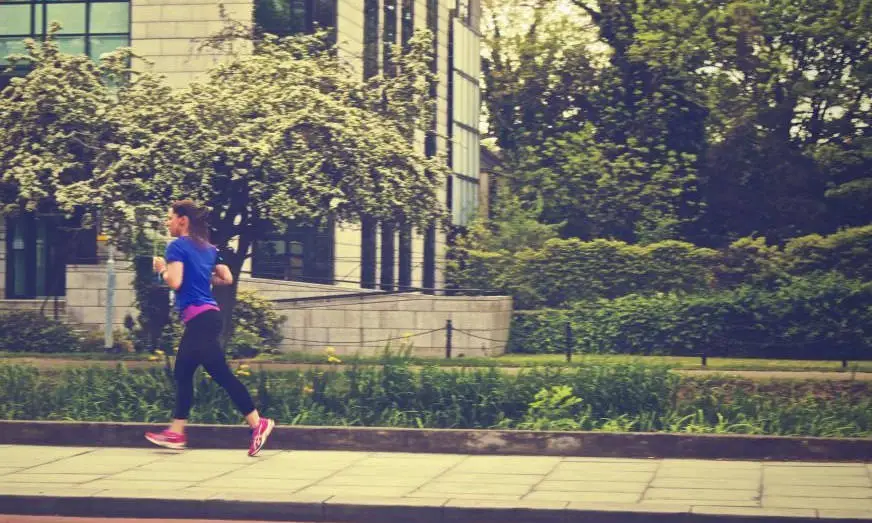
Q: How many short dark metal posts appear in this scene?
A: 4